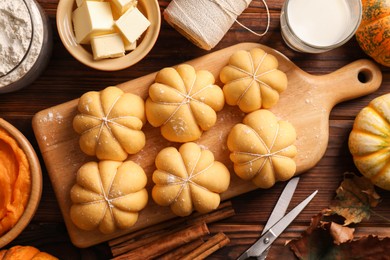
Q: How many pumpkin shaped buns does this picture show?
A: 6